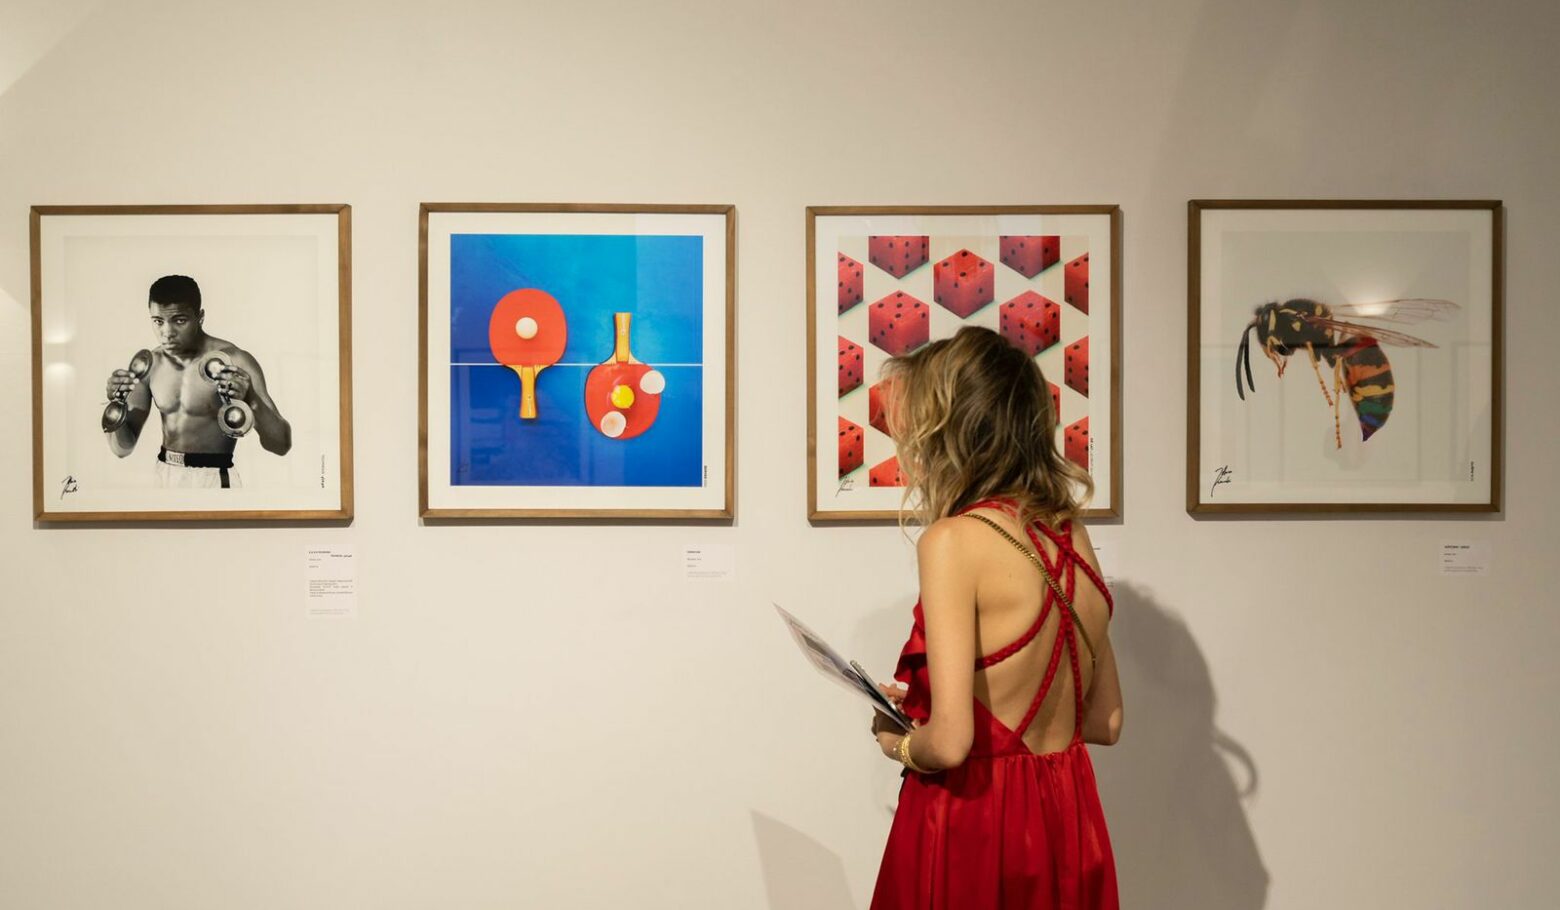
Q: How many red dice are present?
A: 14